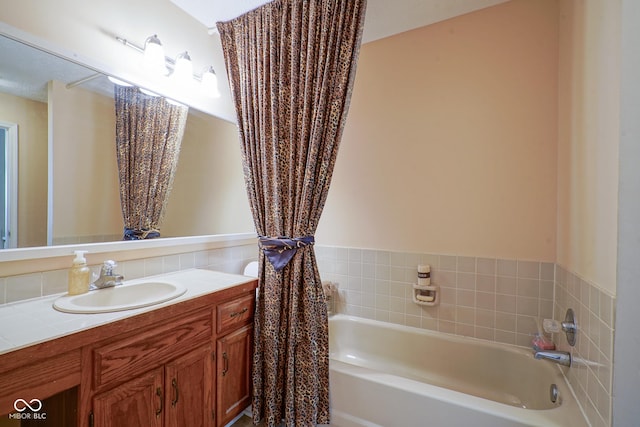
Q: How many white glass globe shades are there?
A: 3